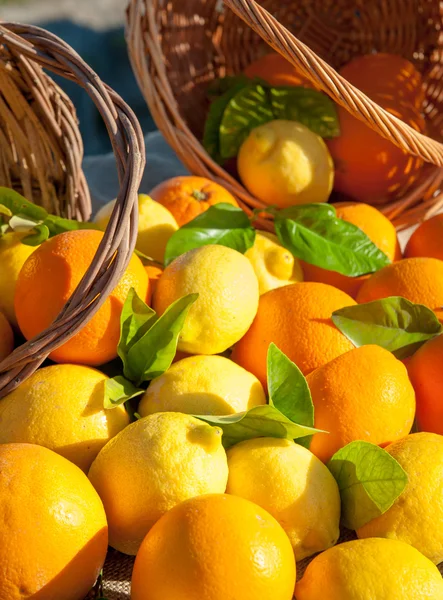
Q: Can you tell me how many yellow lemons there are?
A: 11